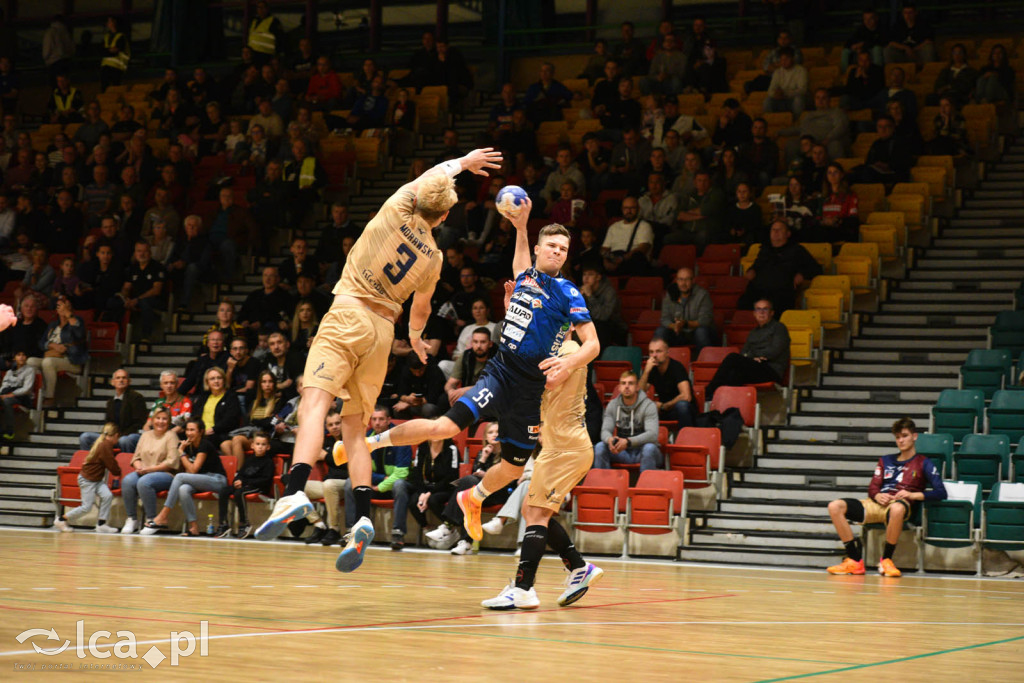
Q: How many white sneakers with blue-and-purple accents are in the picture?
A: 2